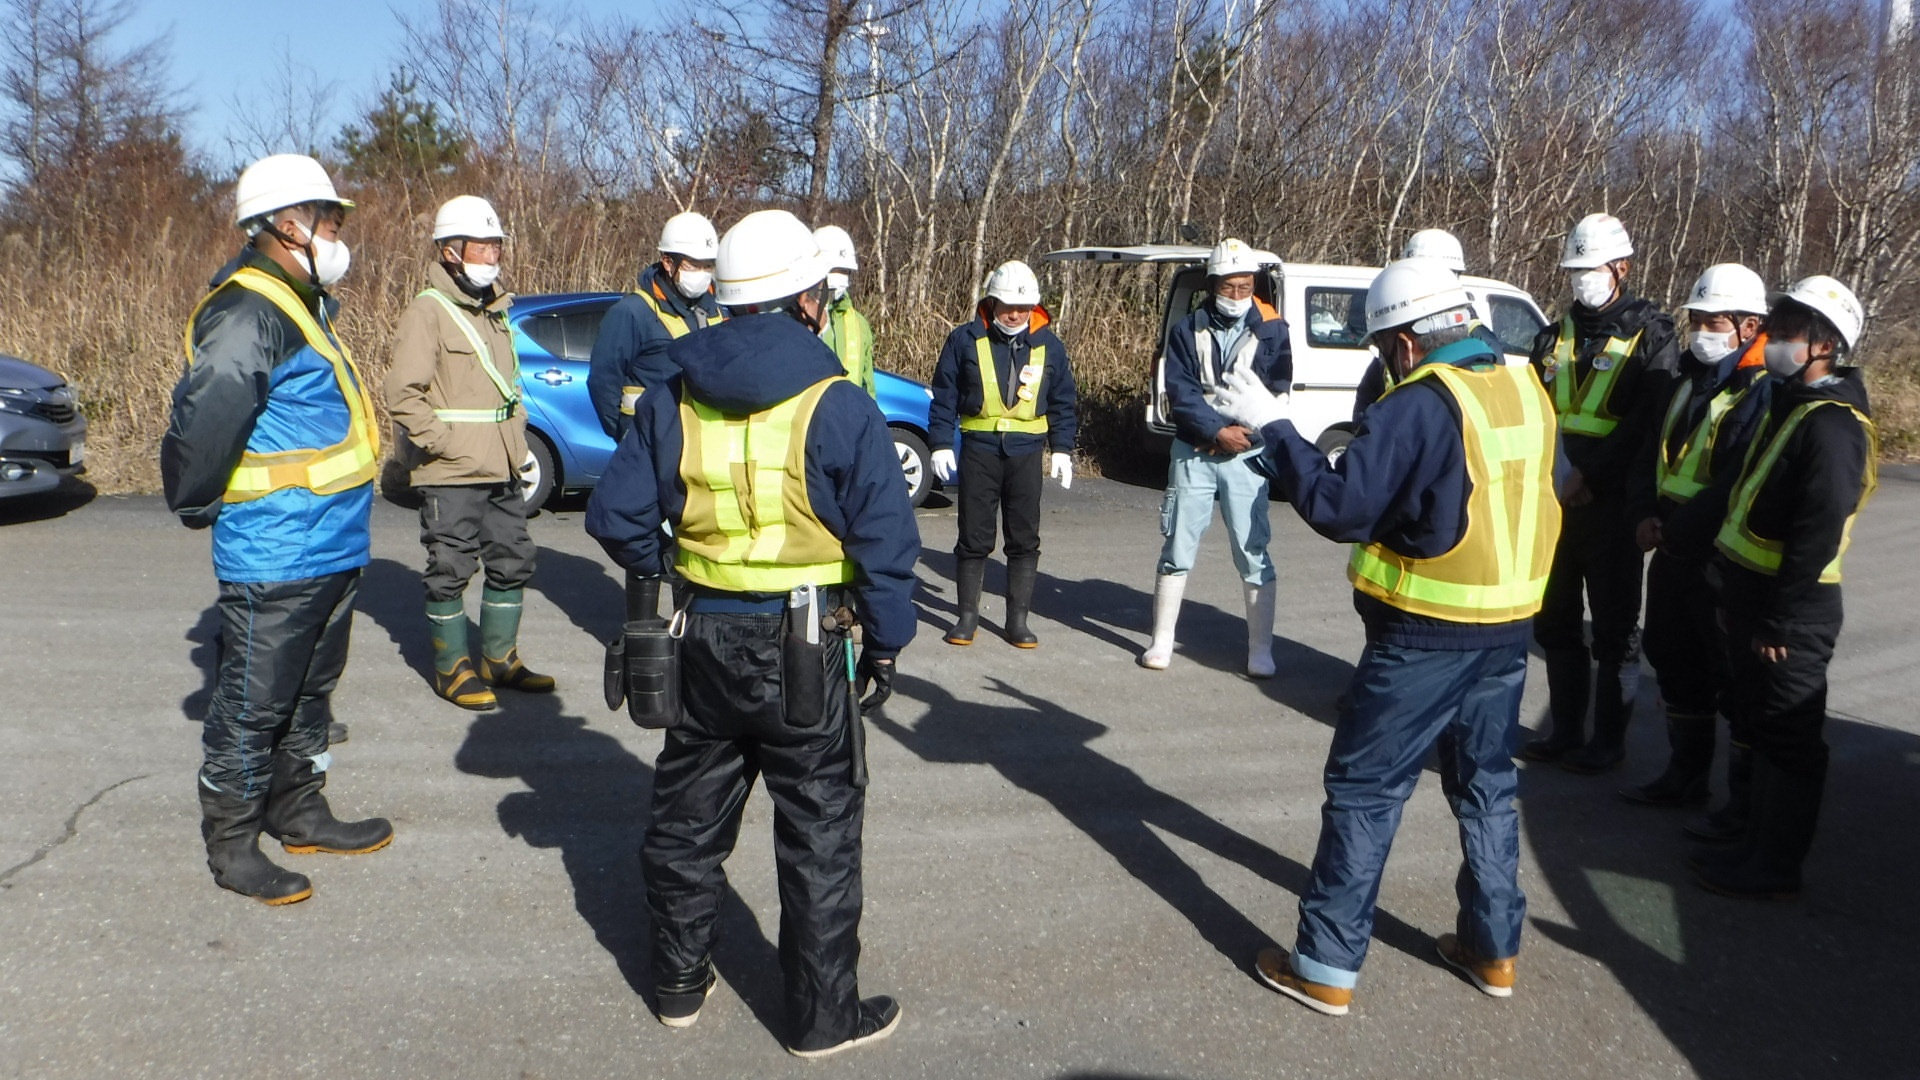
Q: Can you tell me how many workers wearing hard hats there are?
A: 12